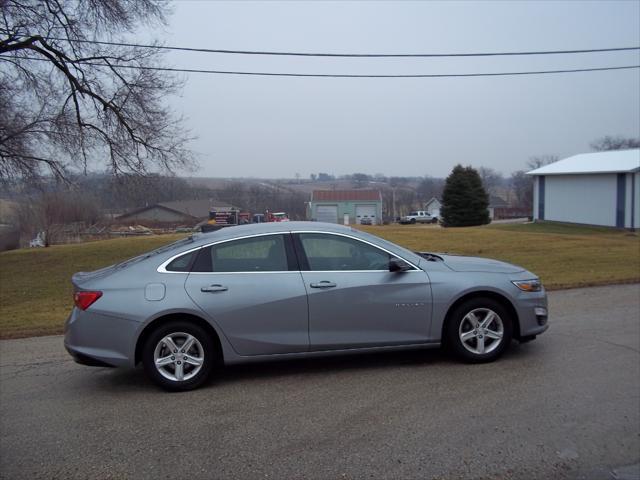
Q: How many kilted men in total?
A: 0